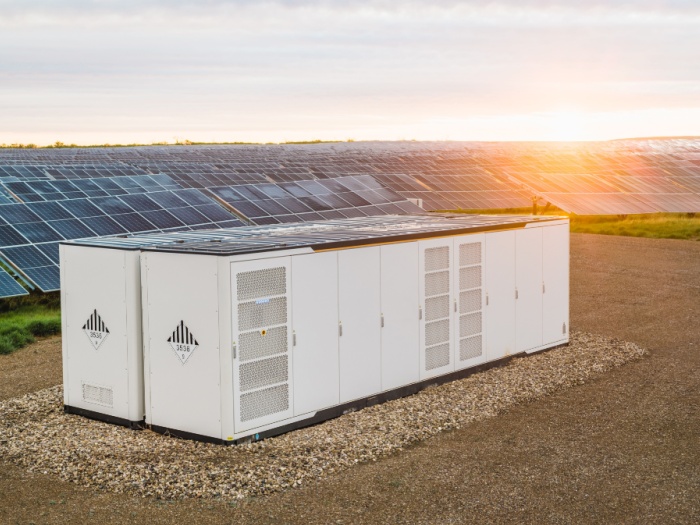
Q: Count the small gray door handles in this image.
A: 9